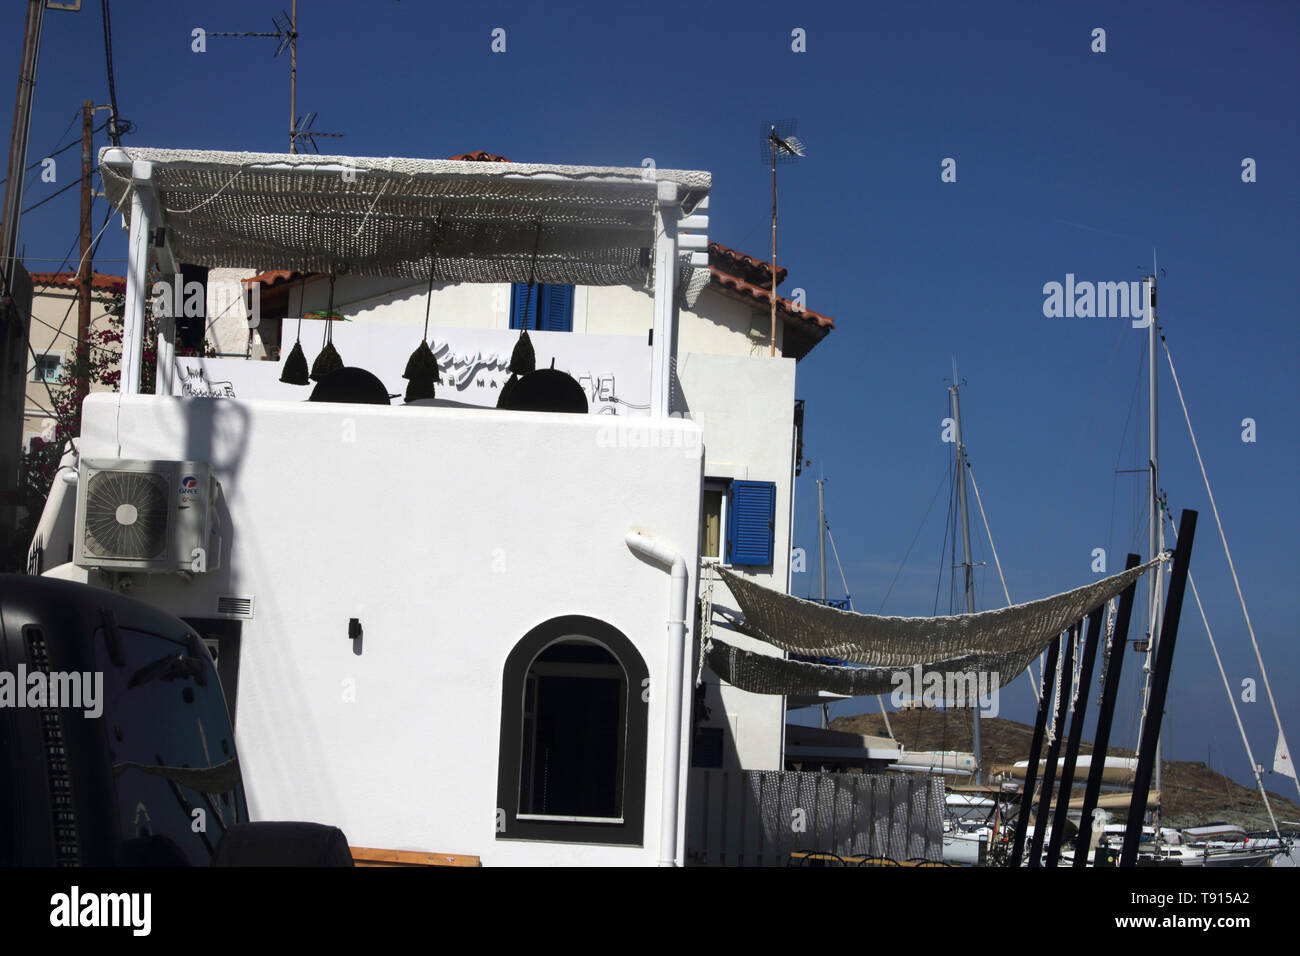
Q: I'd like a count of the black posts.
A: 5